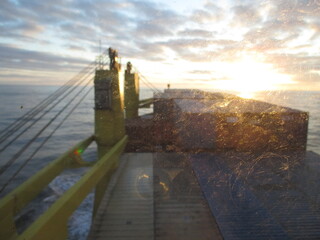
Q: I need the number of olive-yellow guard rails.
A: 2